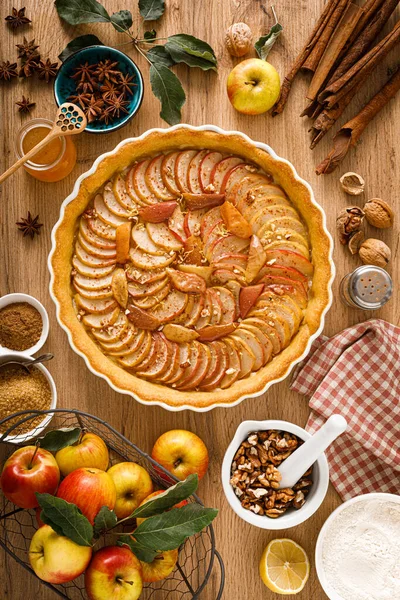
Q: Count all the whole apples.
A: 11